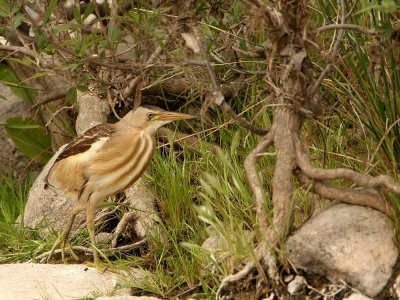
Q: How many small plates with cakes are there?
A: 0